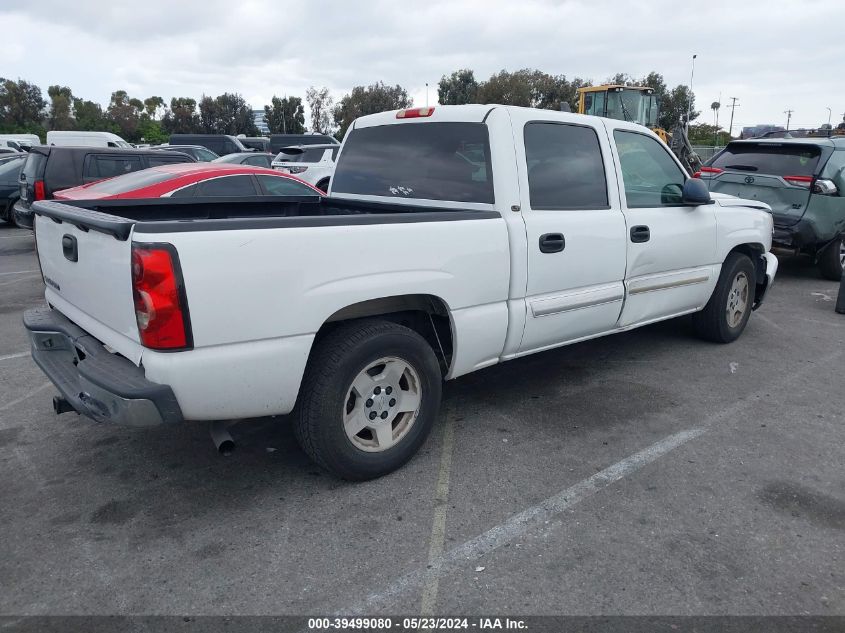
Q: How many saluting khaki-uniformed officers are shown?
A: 0